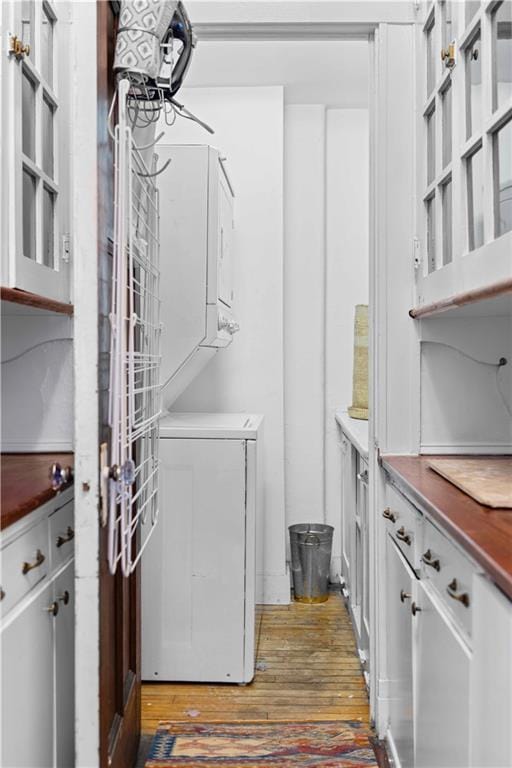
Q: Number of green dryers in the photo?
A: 0